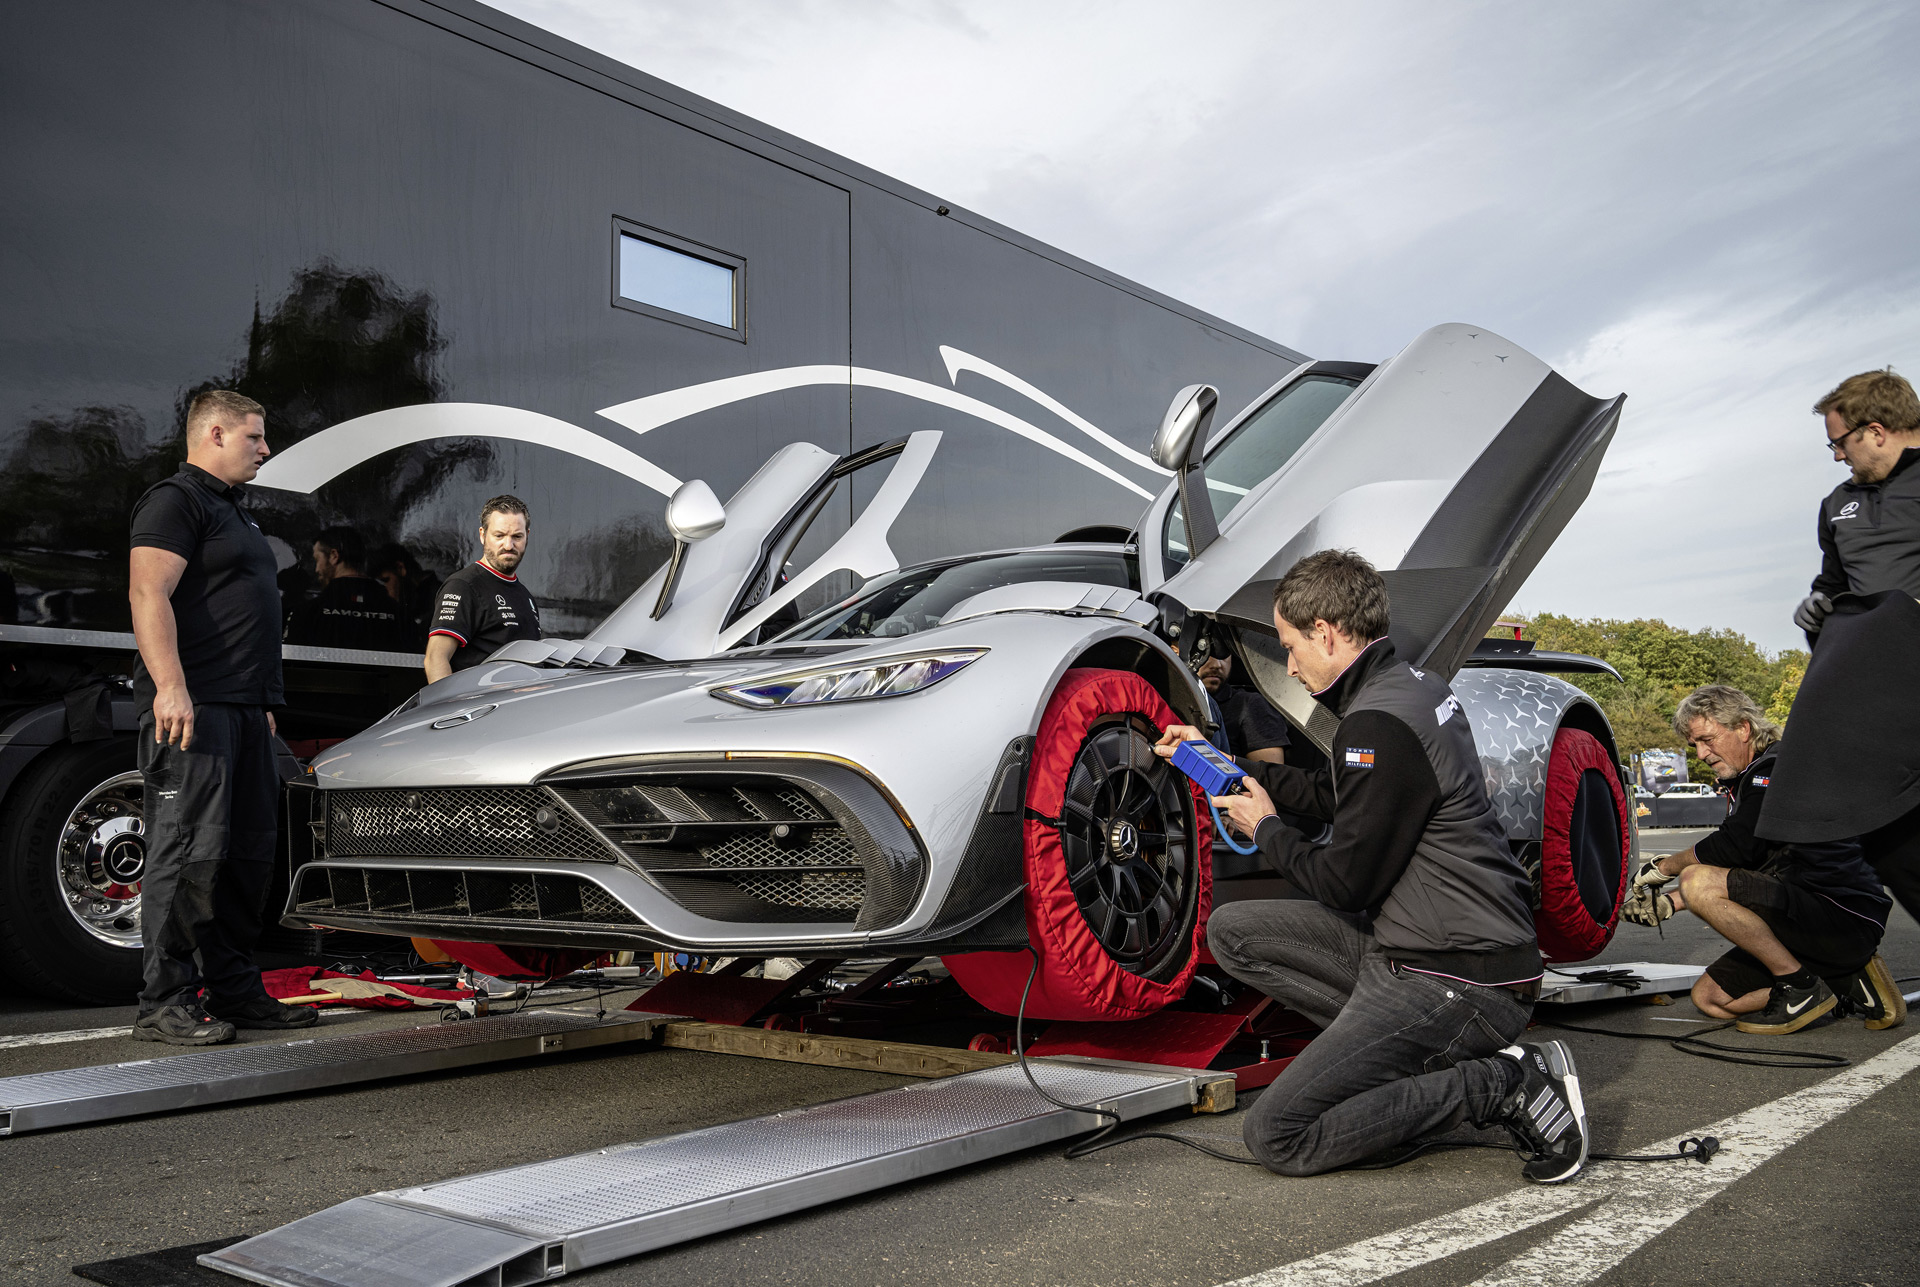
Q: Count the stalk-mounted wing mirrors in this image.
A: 2